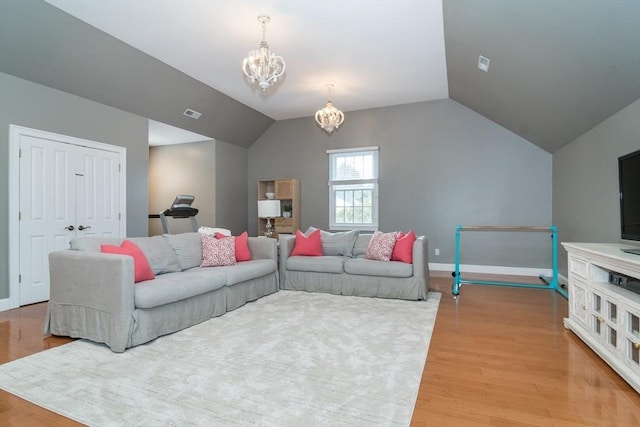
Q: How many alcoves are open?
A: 1